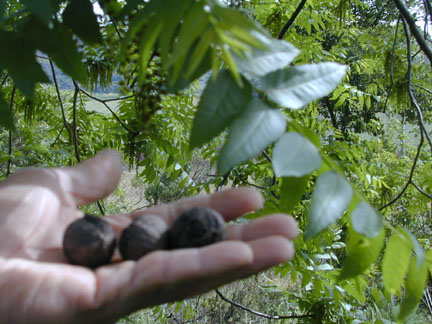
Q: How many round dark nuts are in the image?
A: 3